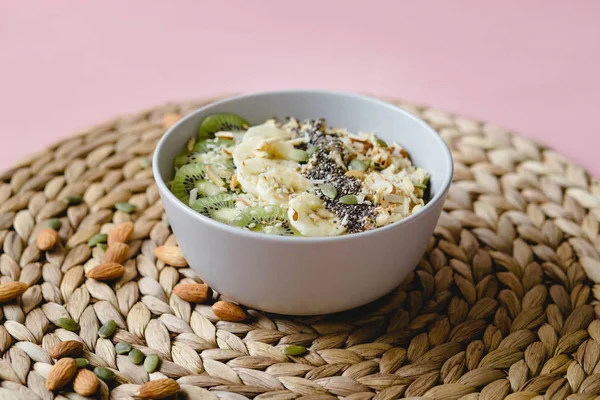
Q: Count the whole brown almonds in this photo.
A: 12